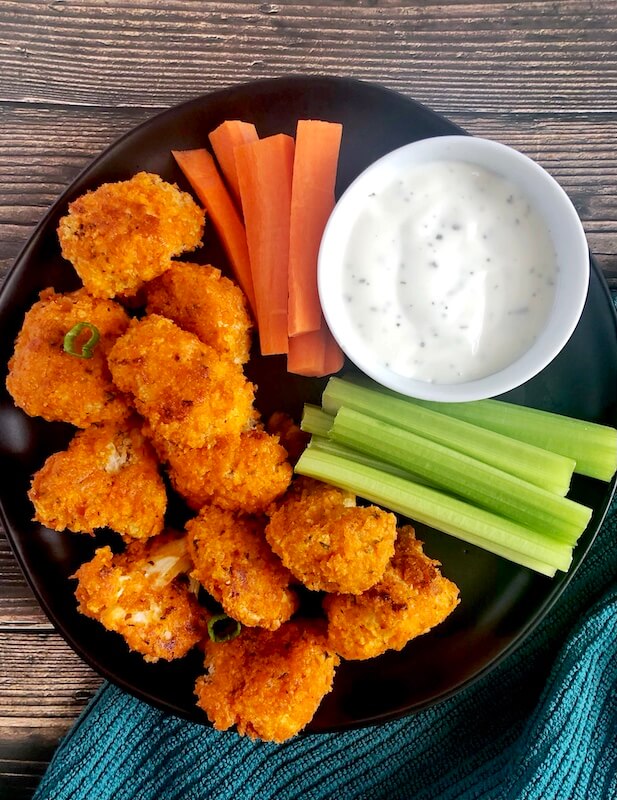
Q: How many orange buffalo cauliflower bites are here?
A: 11